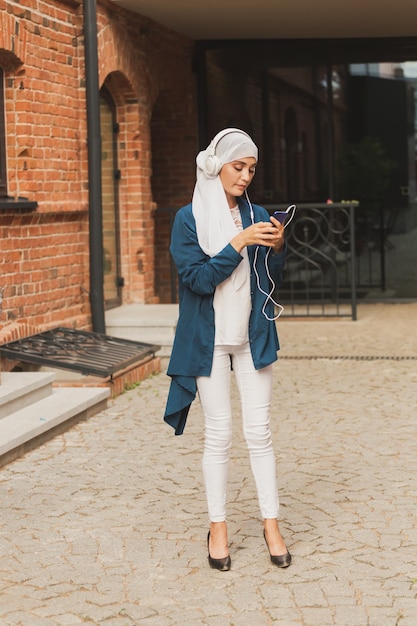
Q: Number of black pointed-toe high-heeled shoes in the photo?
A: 2